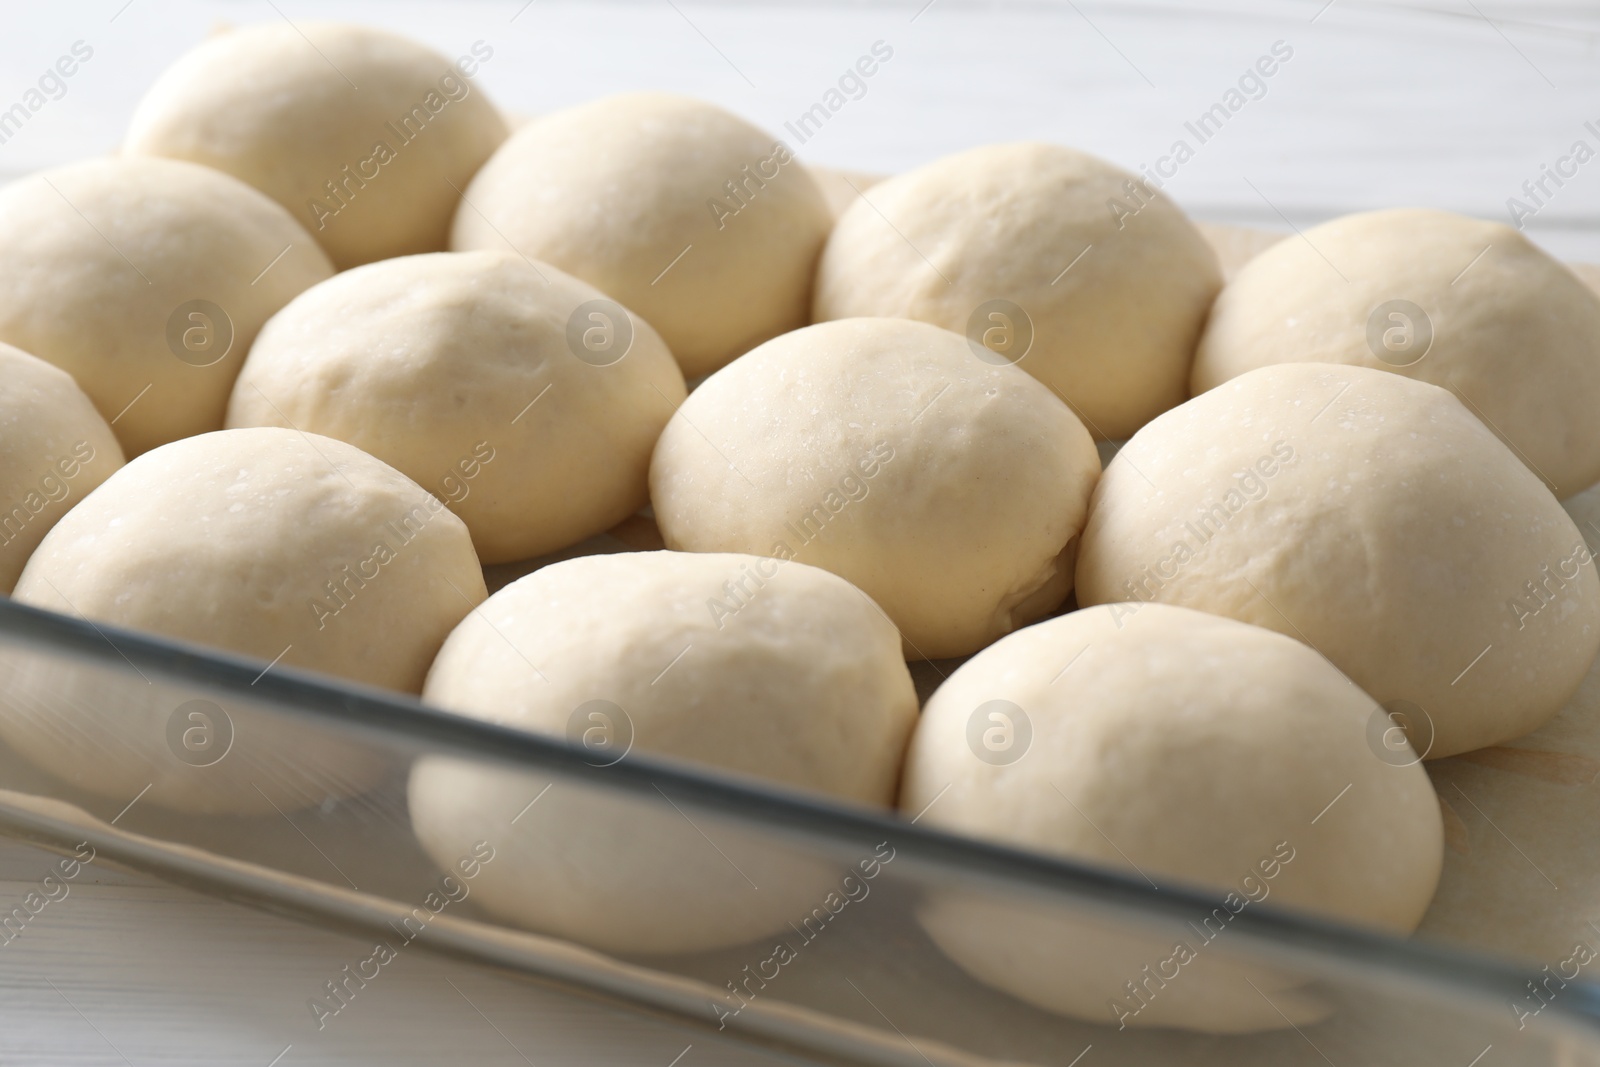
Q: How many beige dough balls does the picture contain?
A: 12